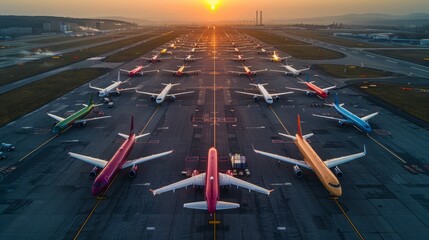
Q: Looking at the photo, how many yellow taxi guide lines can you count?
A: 5